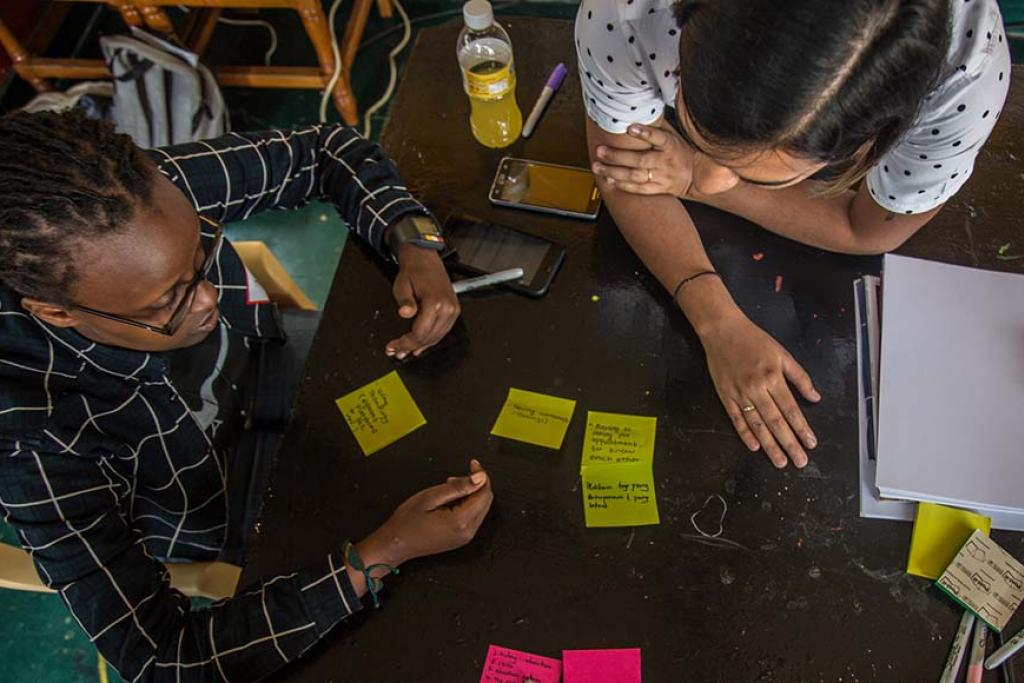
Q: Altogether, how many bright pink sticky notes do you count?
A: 2